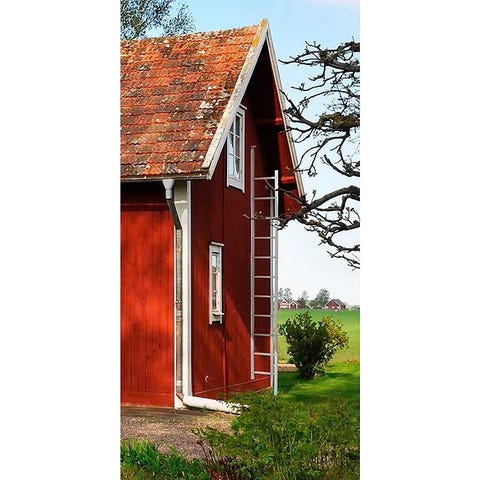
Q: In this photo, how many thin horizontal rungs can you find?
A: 11